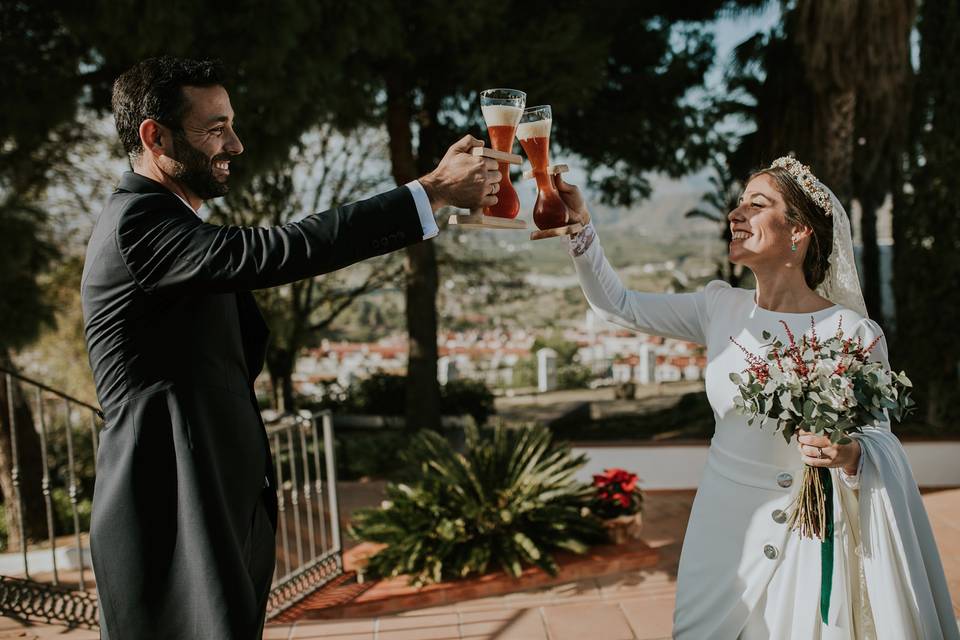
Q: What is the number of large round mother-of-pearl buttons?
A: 3